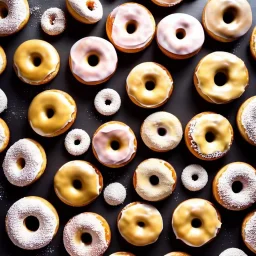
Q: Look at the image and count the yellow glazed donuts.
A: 8